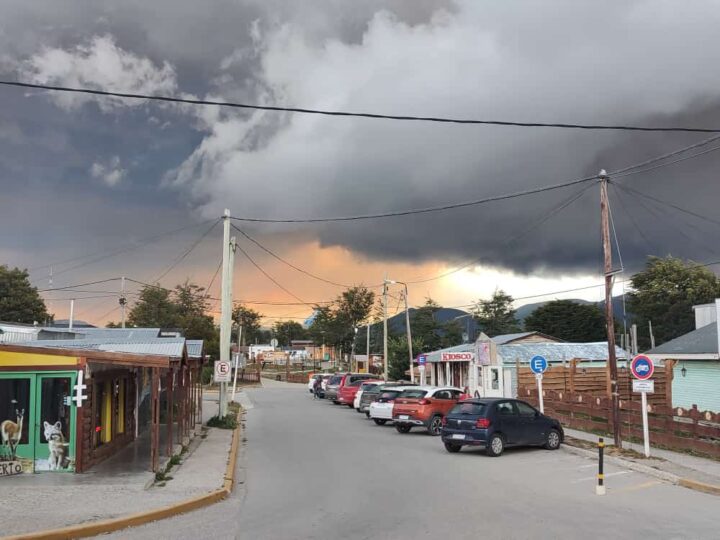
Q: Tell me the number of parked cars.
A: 9